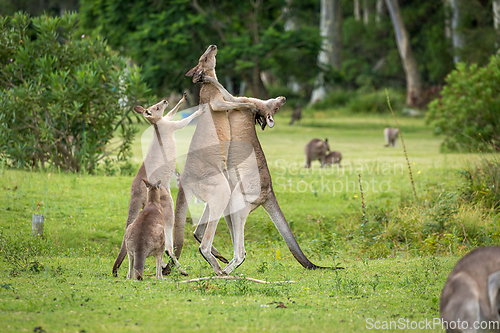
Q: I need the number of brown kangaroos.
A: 9